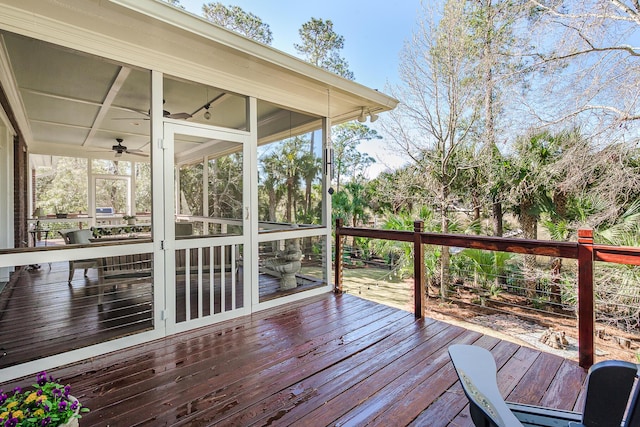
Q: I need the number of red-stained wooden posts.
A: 3